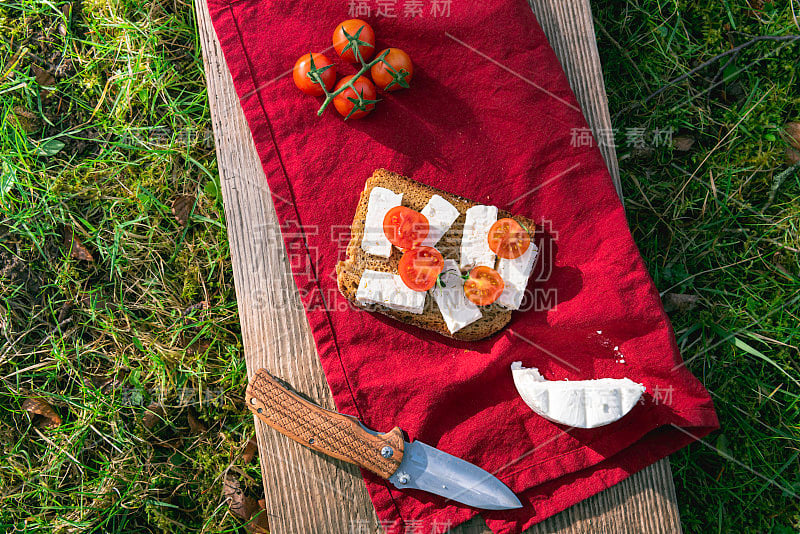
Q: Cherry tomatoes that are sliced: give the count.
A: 4